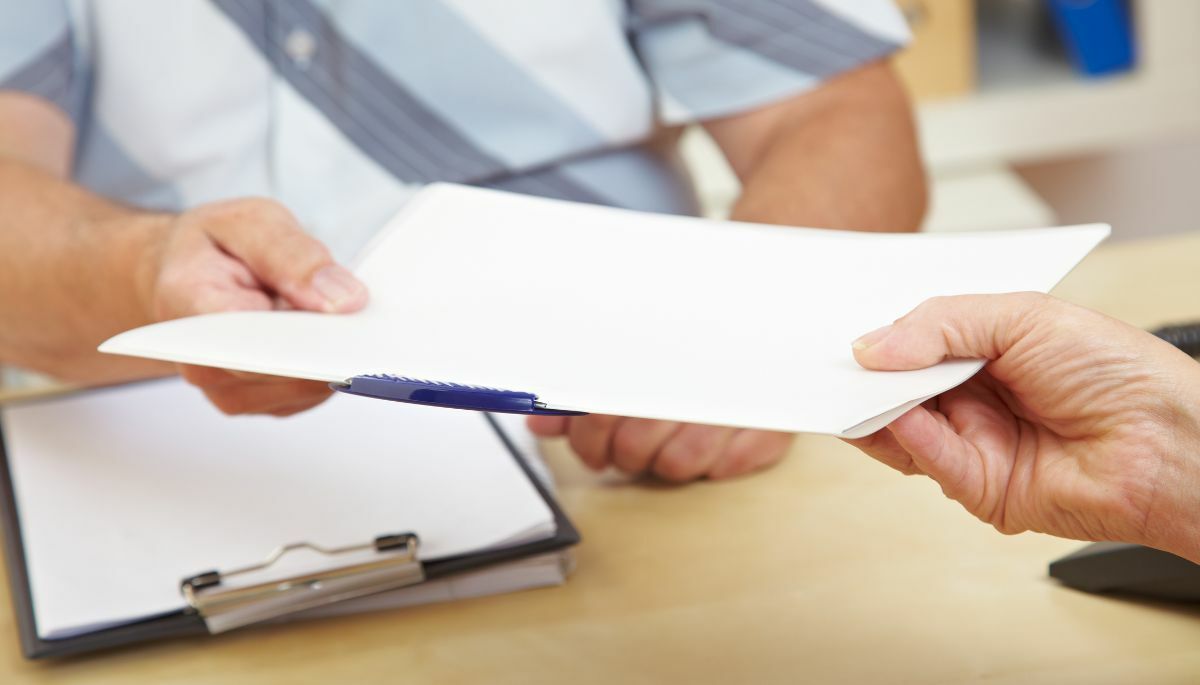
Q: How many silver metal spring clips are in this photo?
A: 1